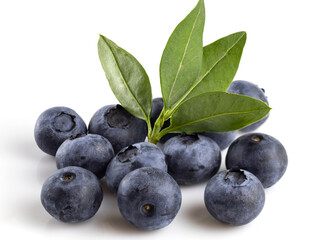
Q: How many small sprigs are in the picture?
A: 1